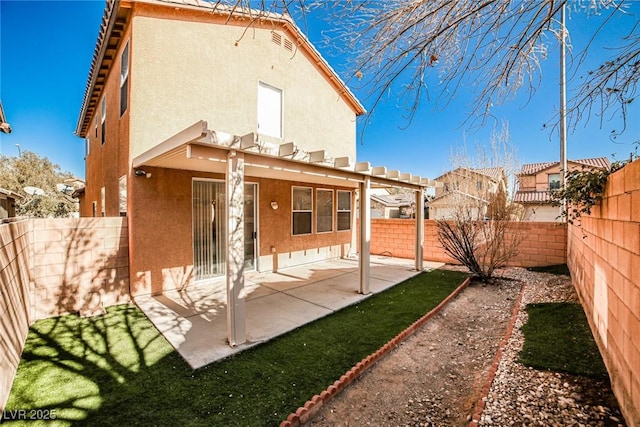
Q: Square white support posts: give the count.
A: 3